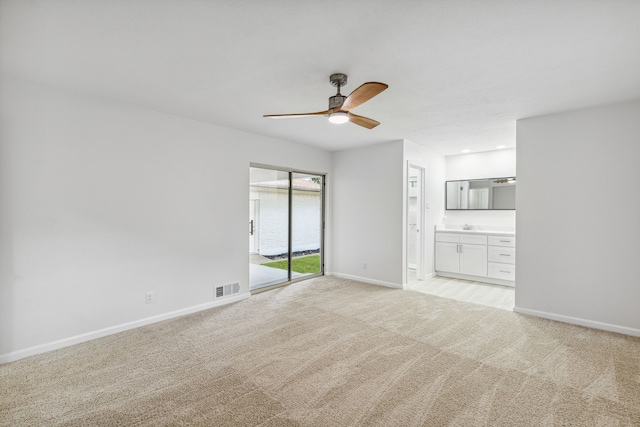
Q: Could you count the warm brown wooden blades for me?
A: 3